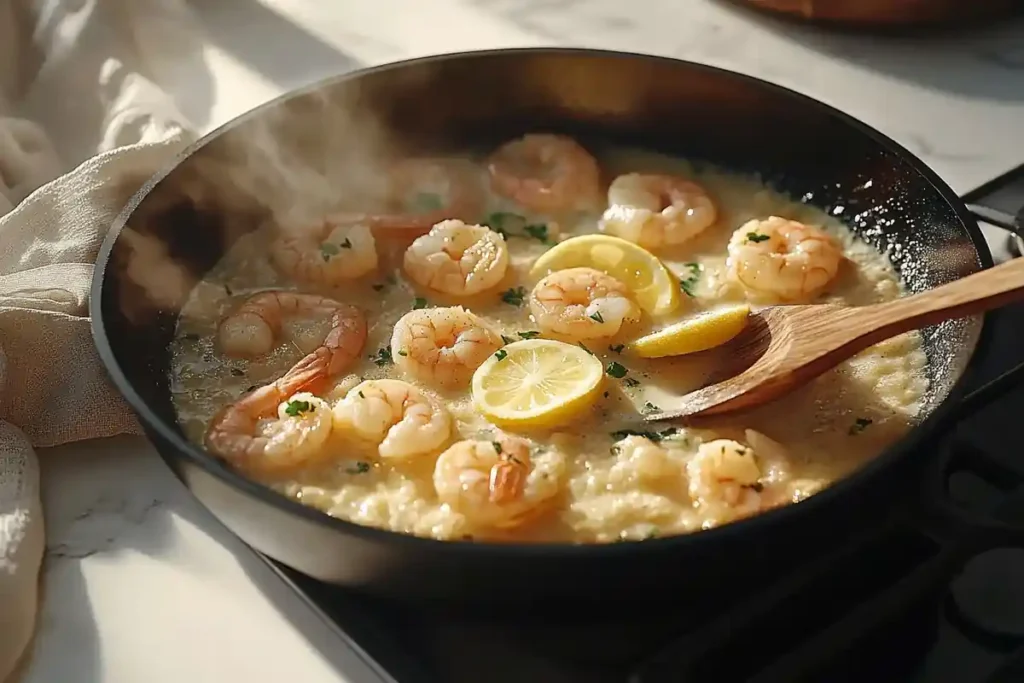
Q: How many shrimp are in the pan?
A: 13